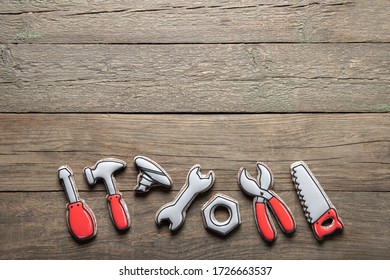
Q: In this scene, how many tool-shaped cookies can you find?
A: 7